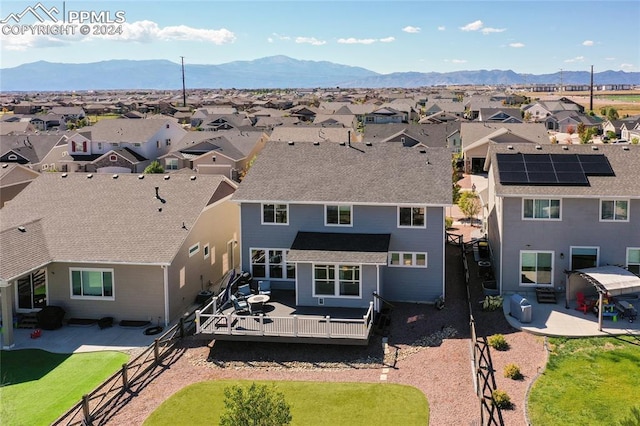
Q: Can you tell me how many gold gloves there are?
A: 0